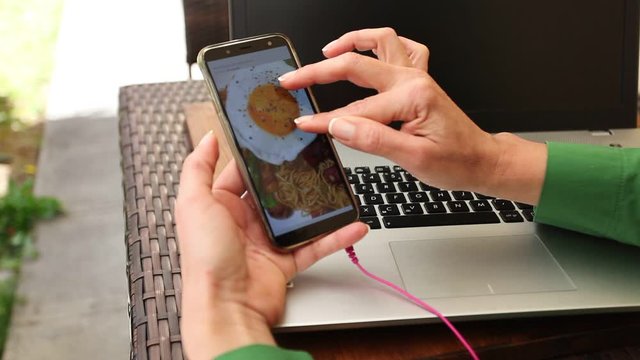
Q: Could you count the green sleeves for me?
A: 2